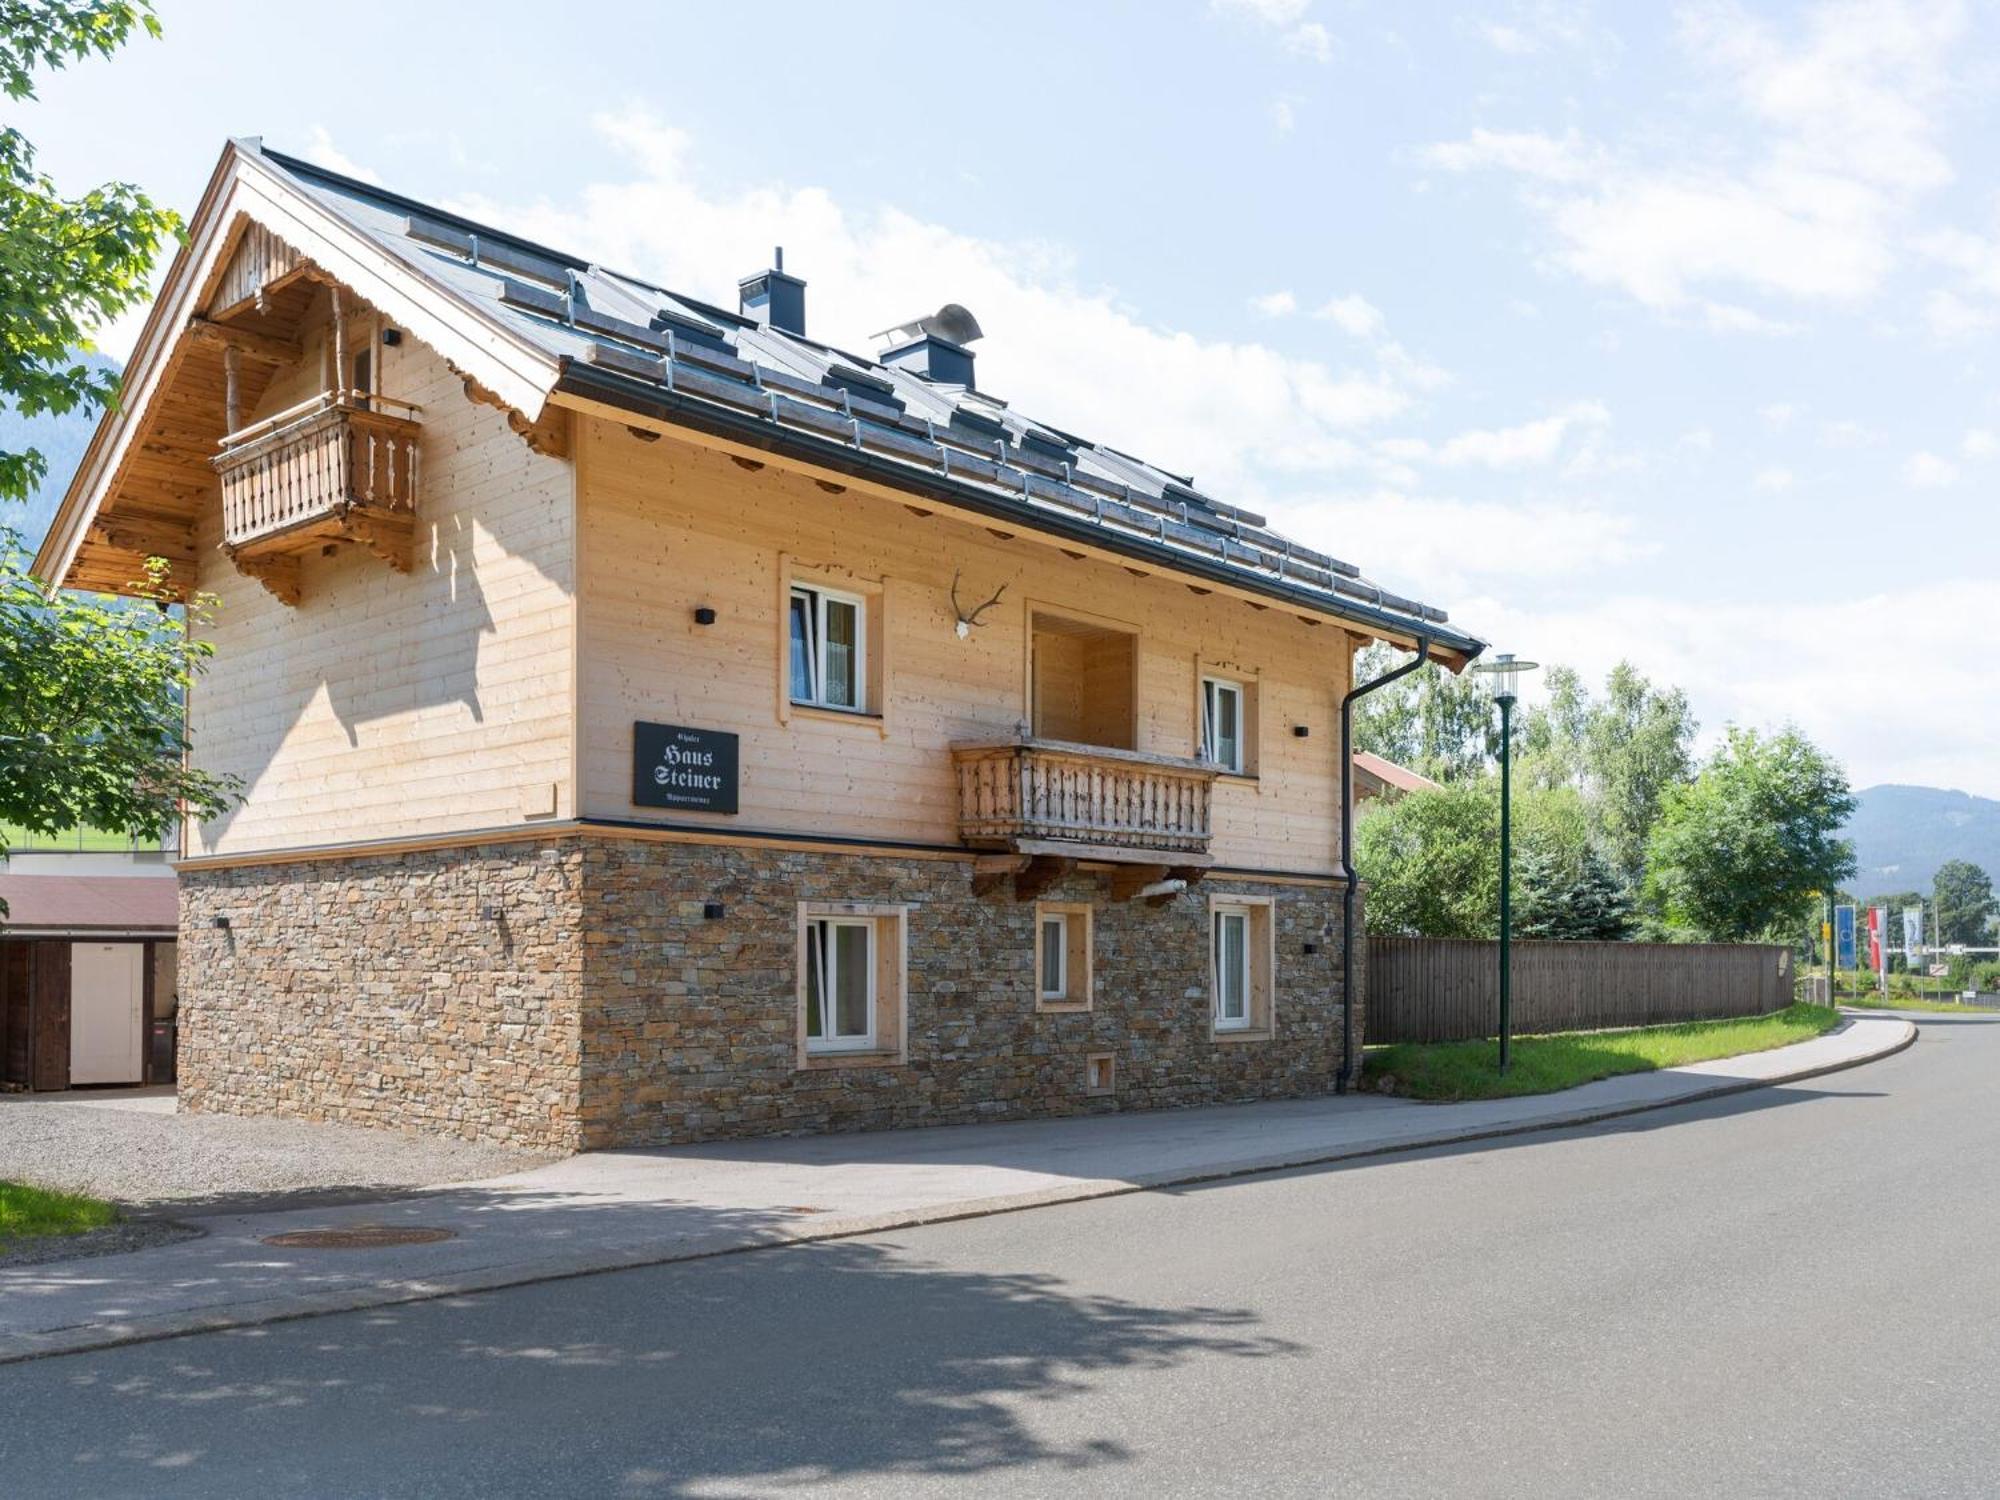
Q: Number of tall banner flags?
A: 3